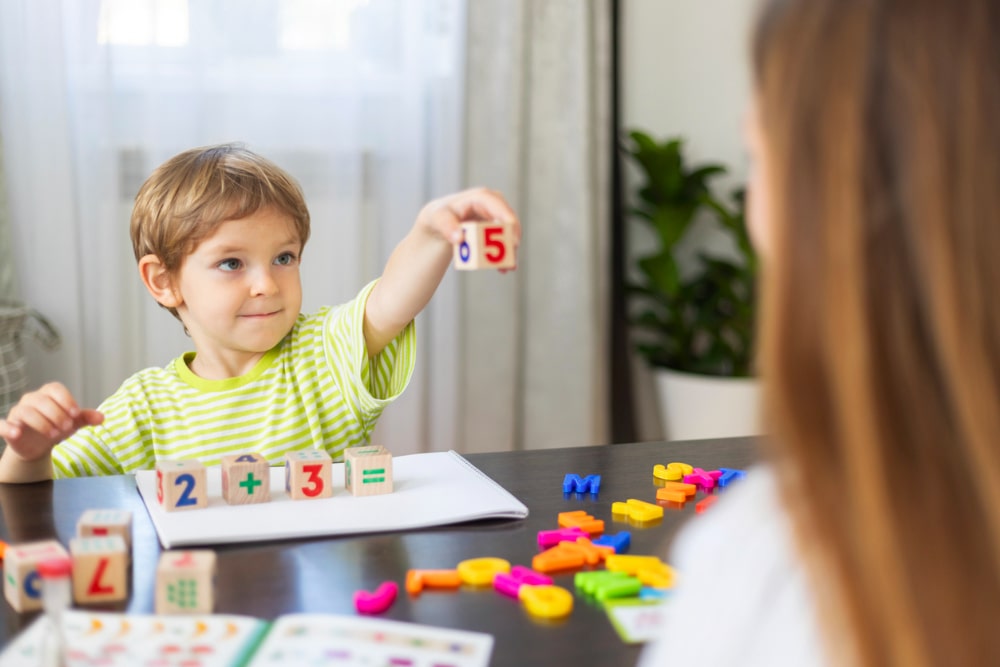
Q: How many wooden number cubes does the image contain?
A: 9